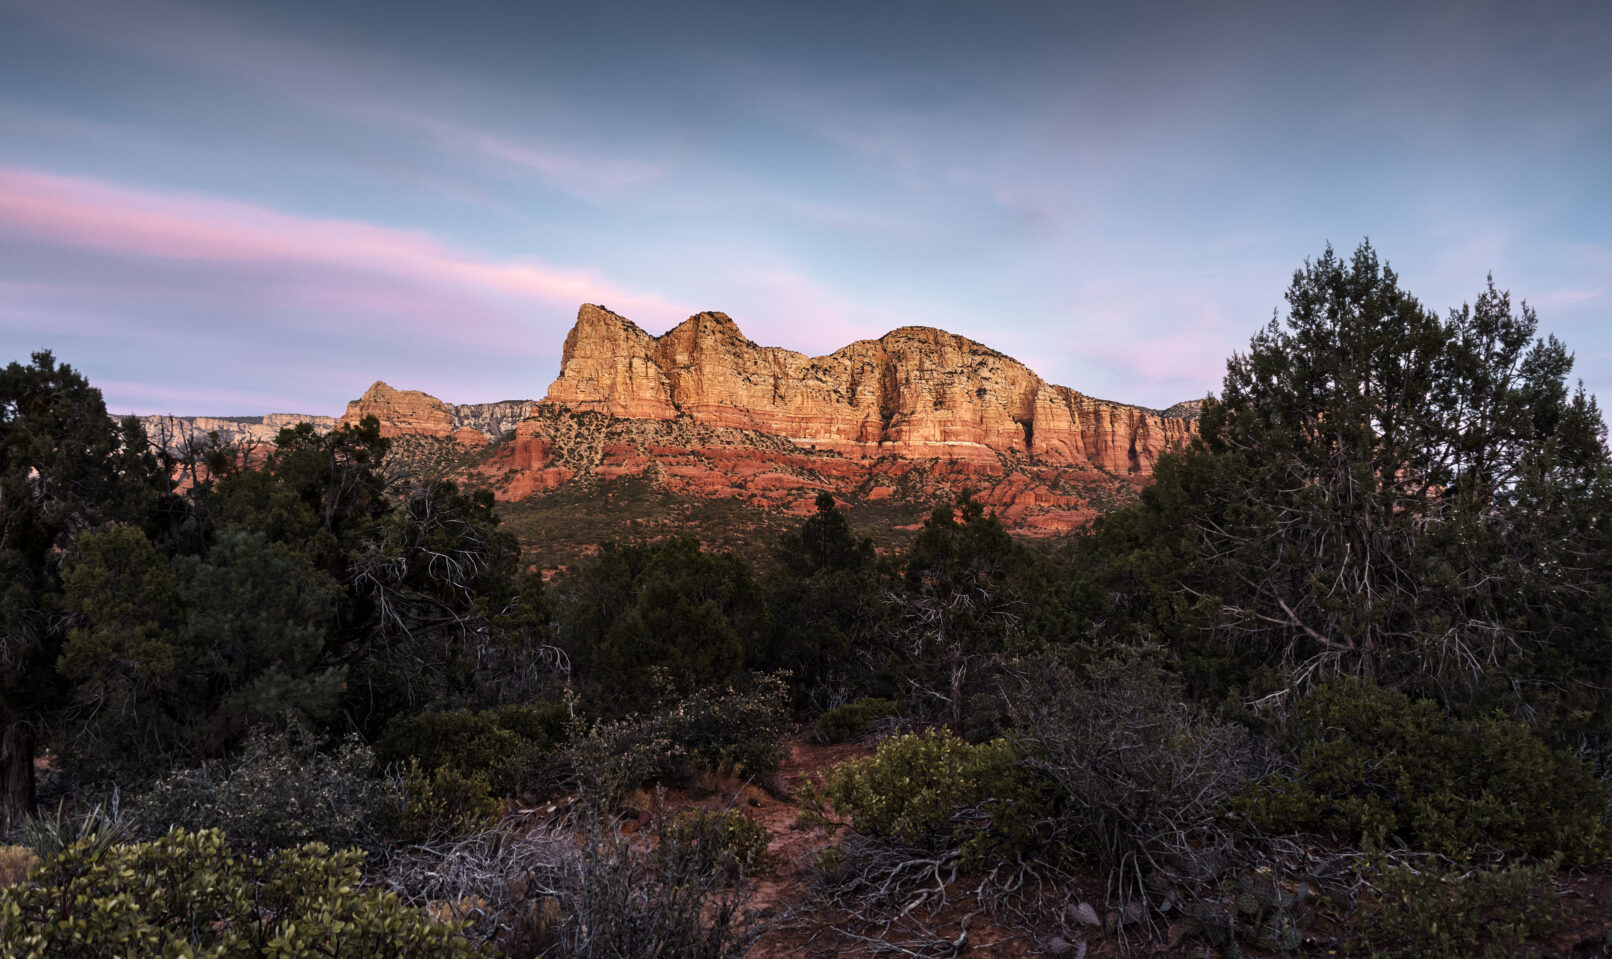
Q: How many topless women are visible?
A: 0